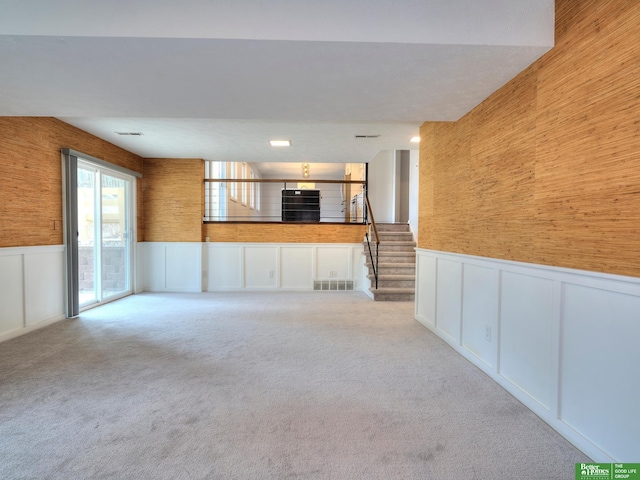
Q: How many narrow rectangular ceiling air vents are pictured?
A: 2